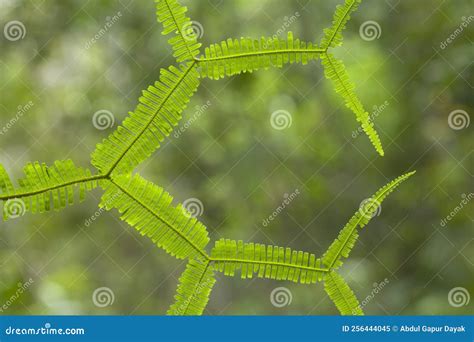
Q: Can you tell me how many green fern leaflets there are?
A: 11